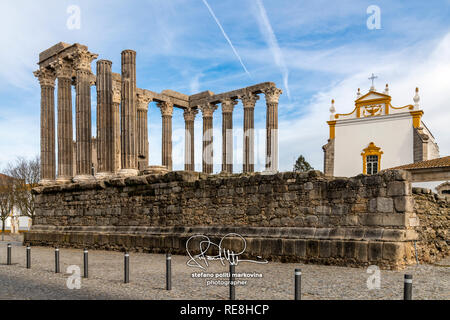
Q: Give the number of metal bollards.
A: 9